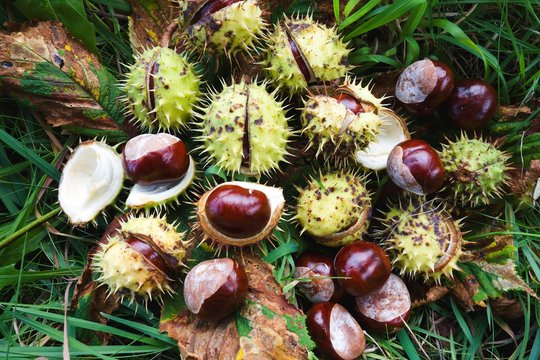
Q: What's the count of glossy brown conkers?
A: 10